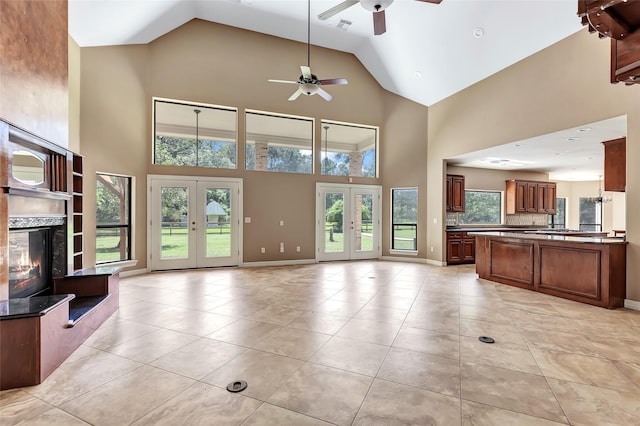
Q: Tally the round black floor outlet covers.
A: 2